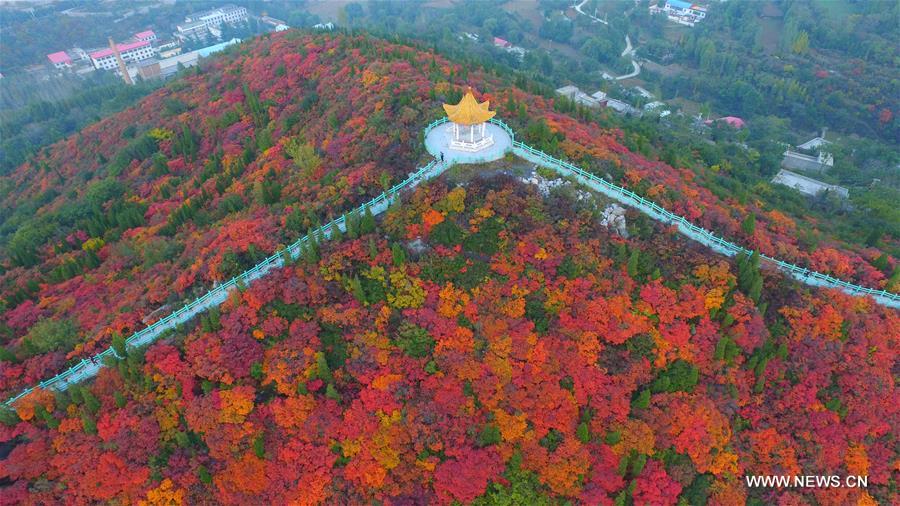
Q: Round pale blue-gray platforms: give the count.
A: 1